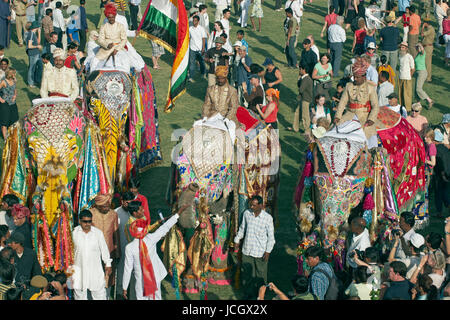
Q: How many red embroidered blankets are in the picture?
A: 1